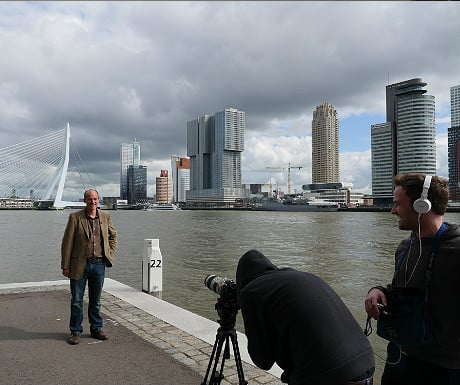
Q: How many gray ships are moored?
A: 1